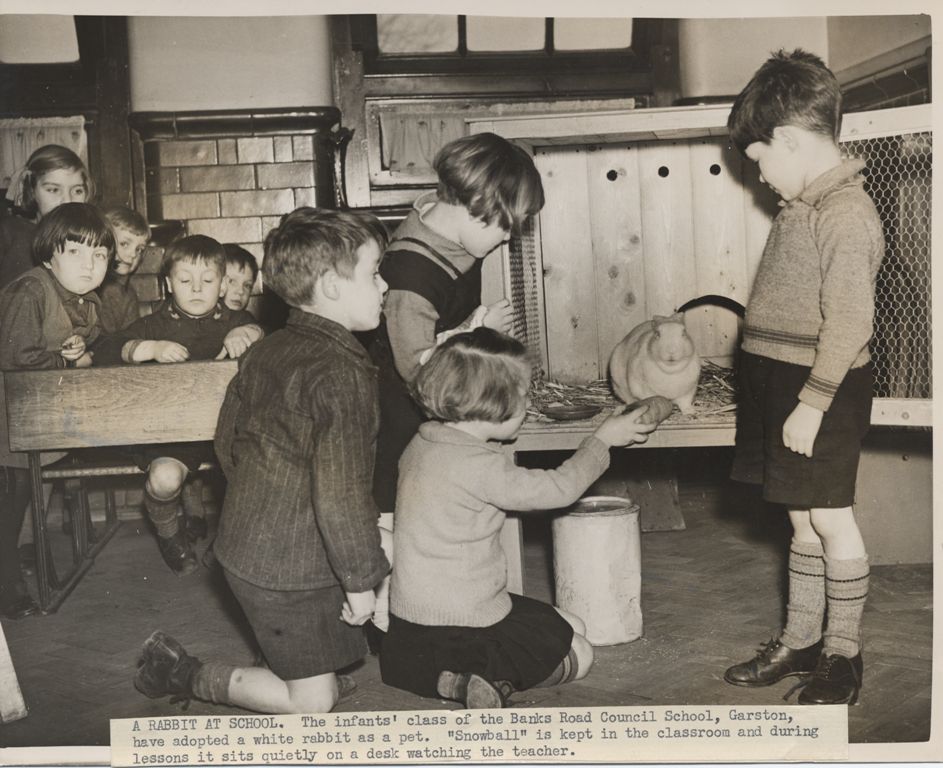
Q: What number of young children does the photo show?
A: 9